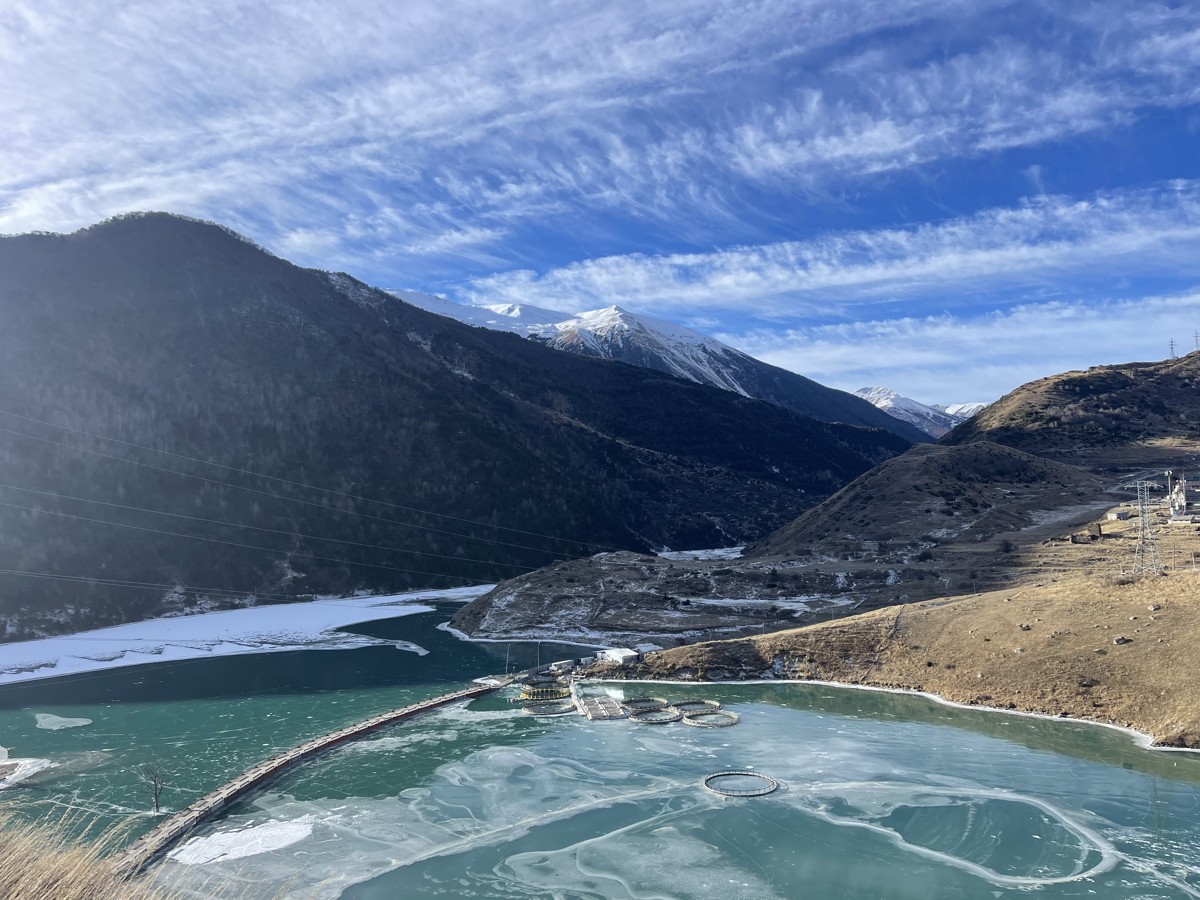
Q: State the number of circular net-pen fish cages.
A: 8